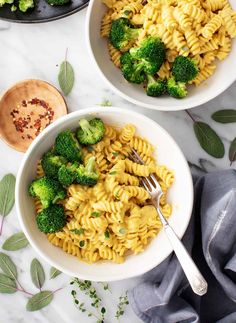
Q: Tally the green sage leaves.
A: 11